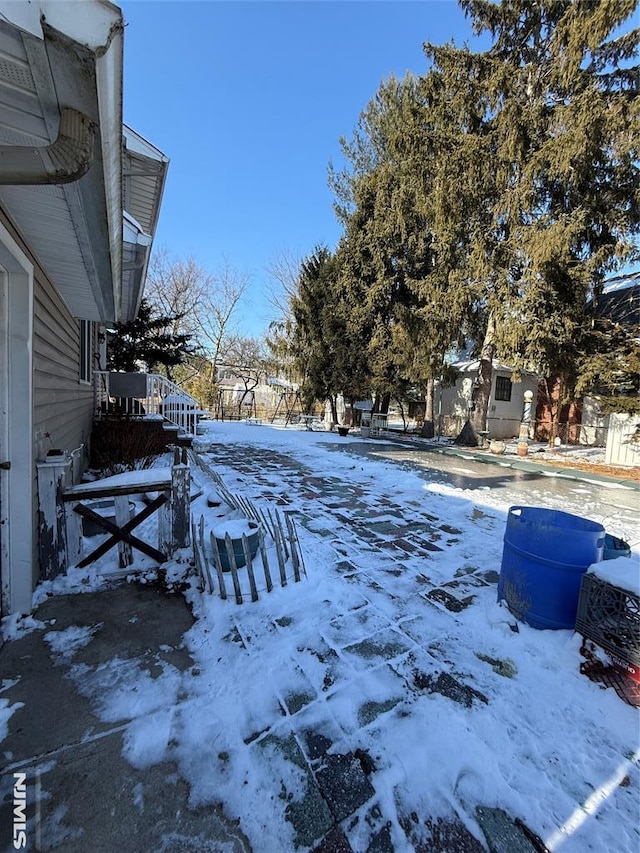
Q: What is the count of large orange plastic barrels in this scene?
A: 0